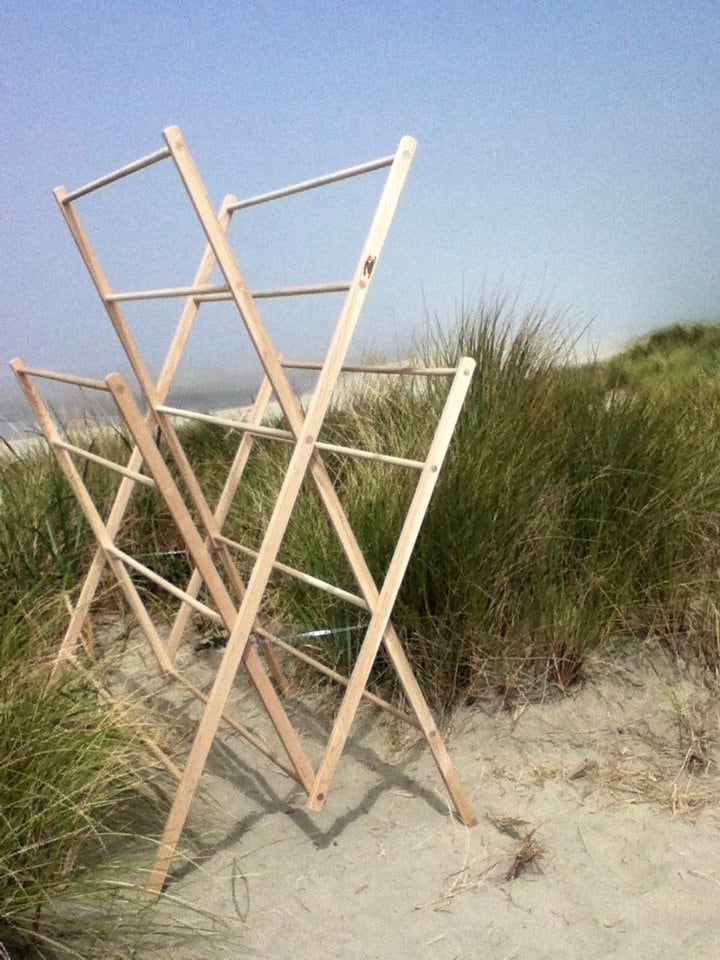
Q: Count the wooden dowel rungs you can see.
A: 14